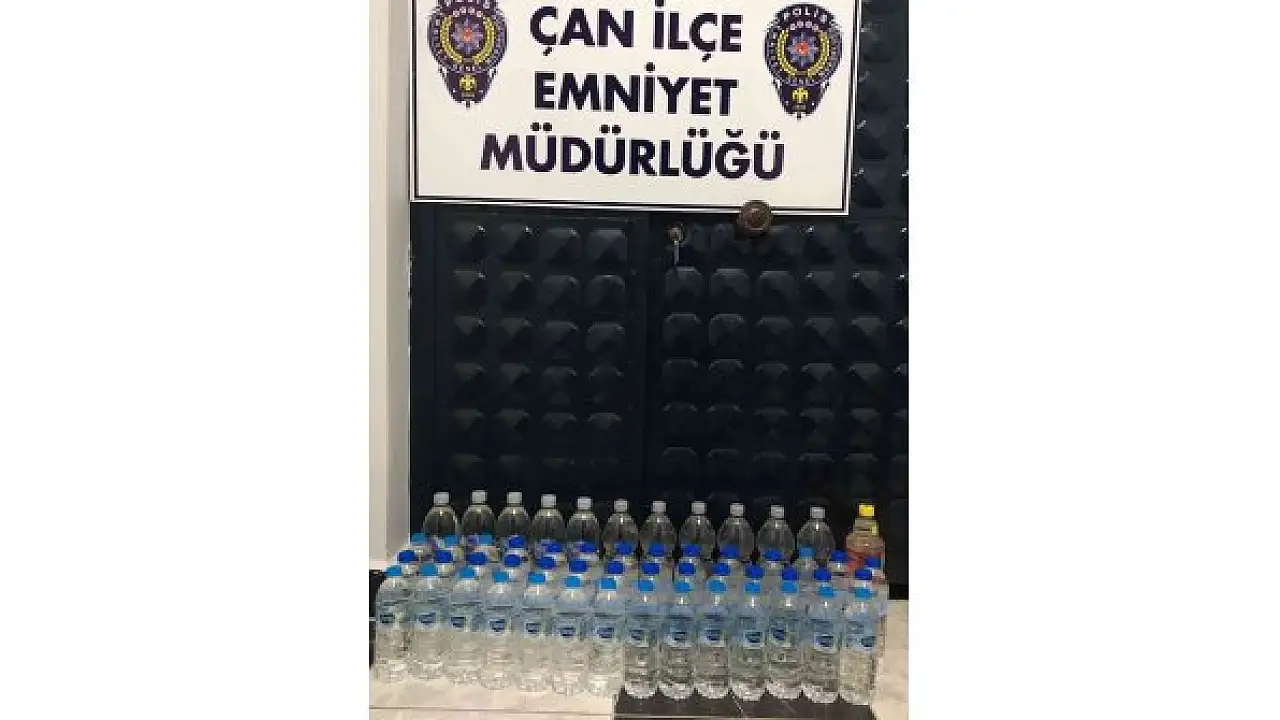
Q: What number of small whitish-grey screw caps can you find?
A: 11